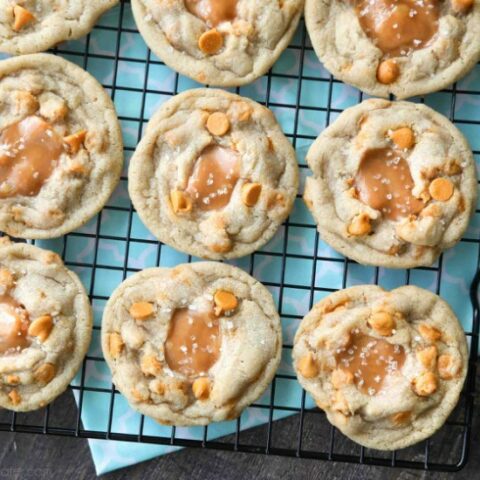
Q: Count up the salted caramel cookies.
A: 9